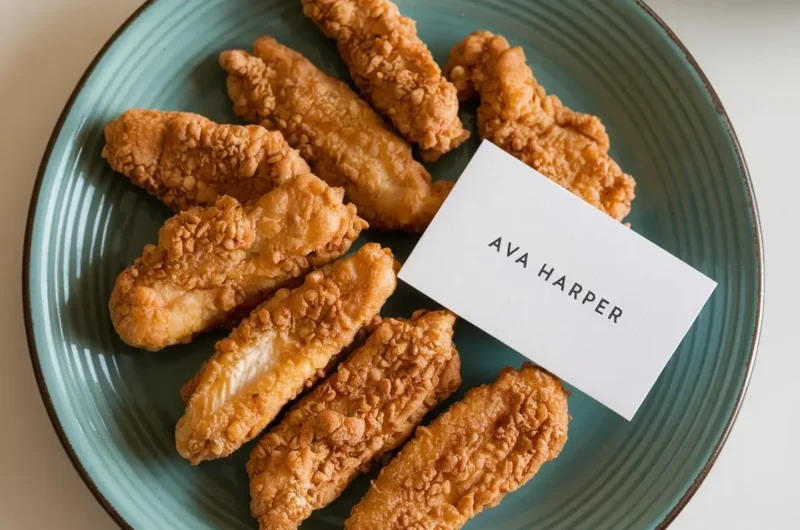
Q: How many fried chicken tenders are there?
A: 8